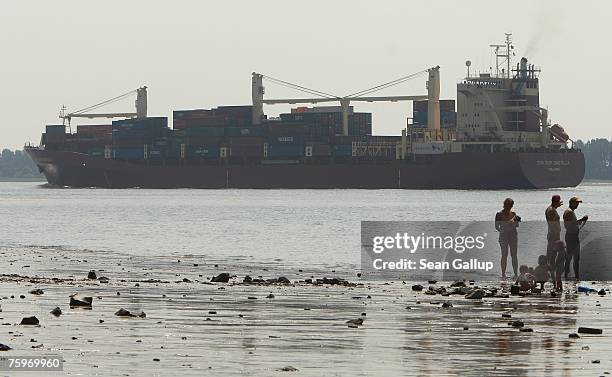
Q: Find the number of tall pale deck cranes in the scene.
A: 3